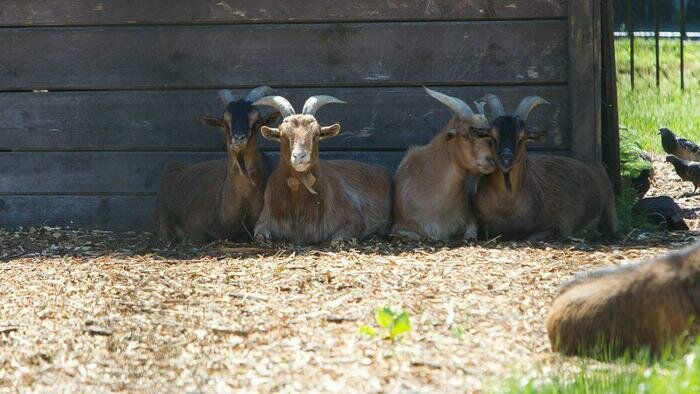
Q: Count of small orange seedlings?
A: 0